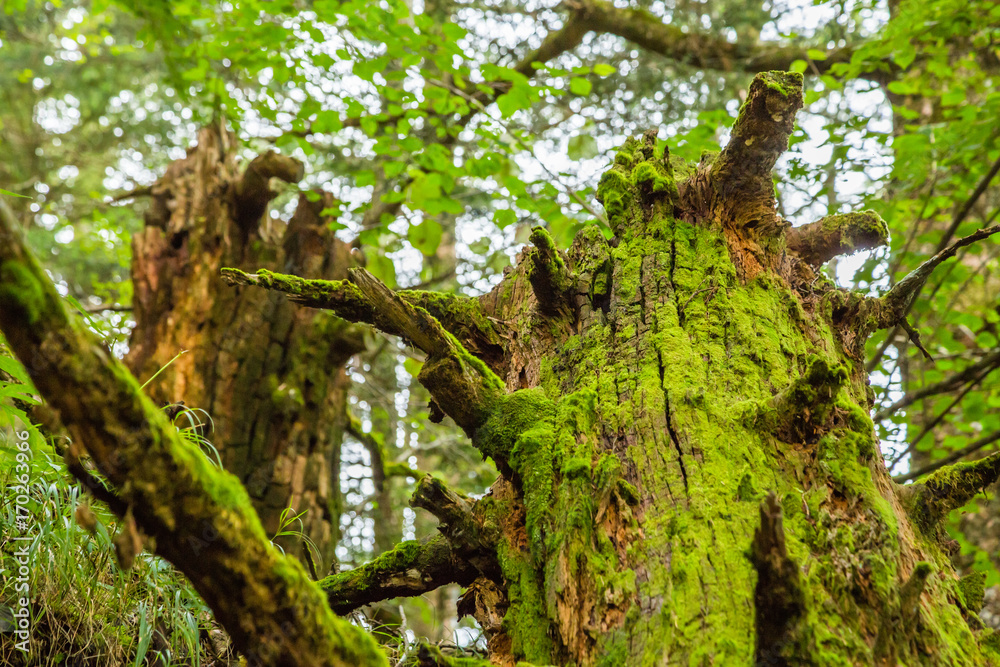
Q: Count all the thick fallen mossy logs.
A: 1